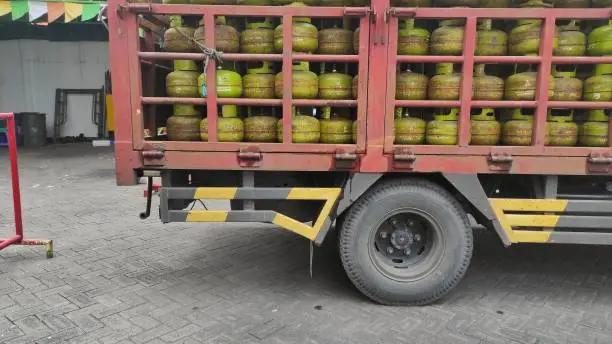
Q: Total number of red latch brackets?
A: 6